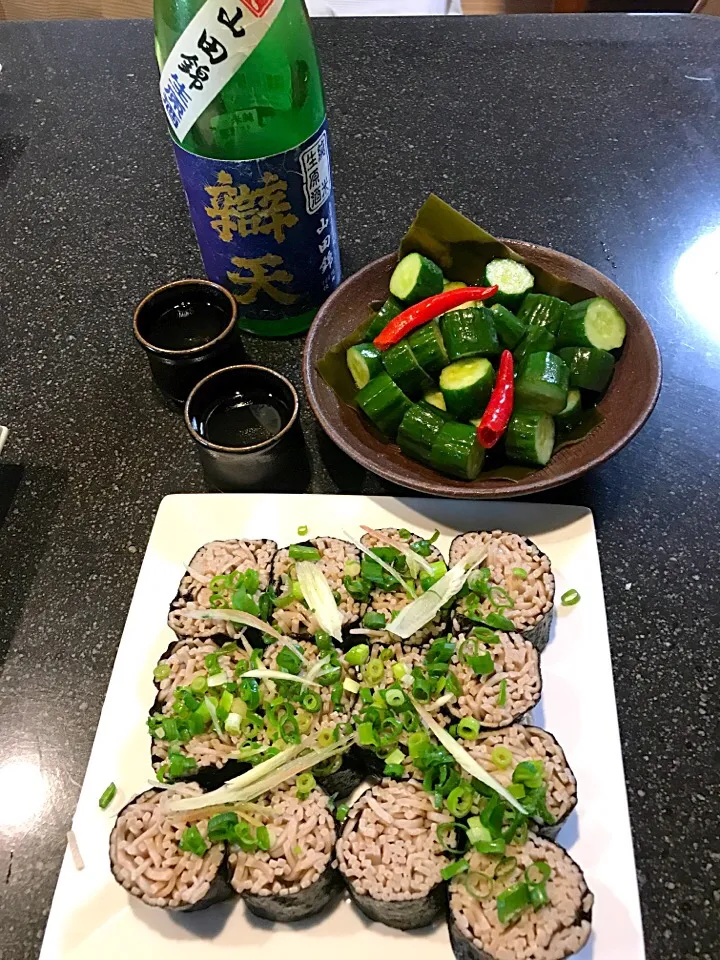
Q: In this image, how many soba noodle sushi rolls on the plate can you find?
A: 13